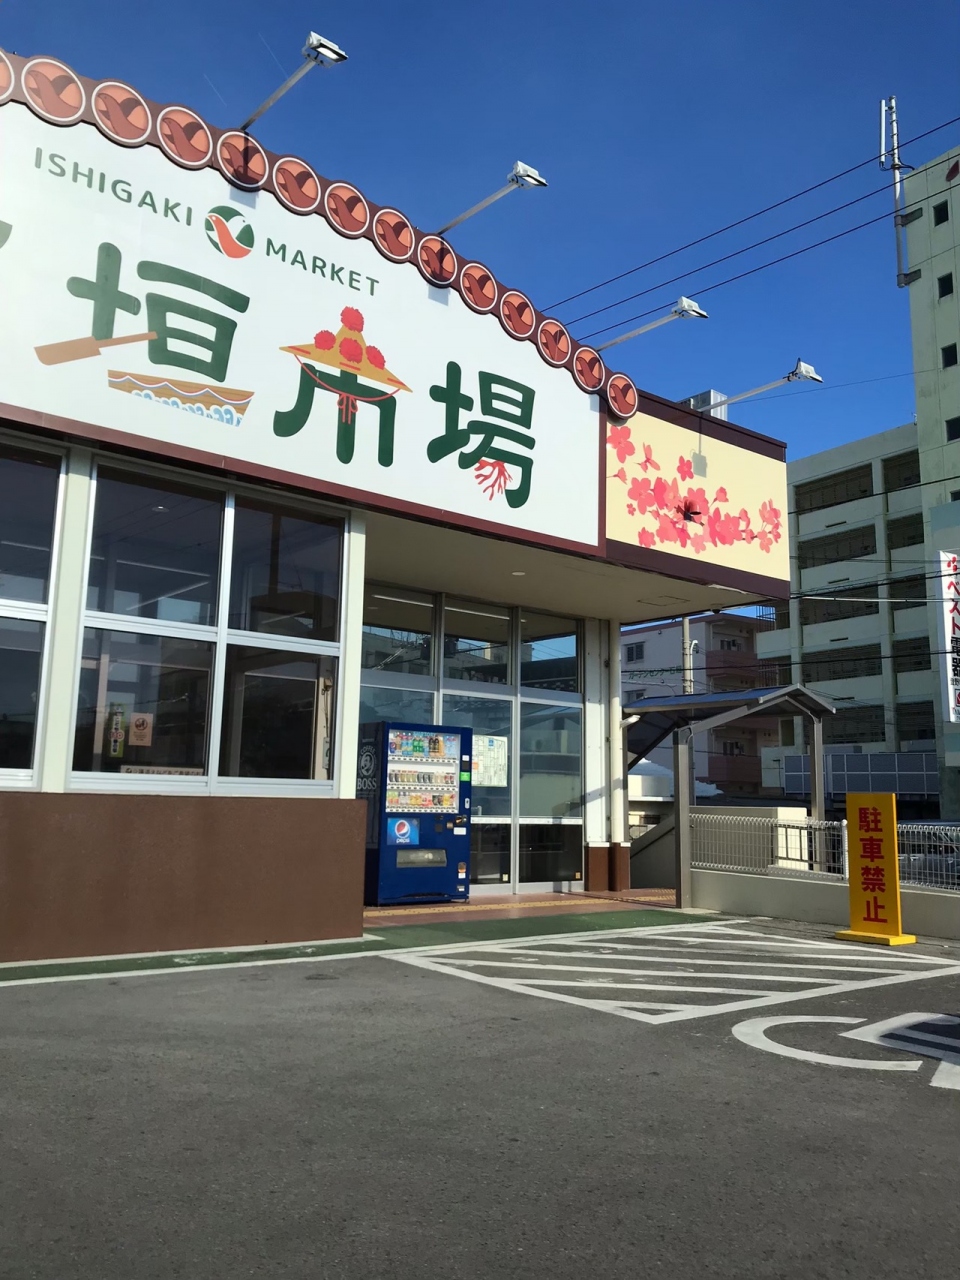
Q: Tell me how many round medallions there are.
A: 14